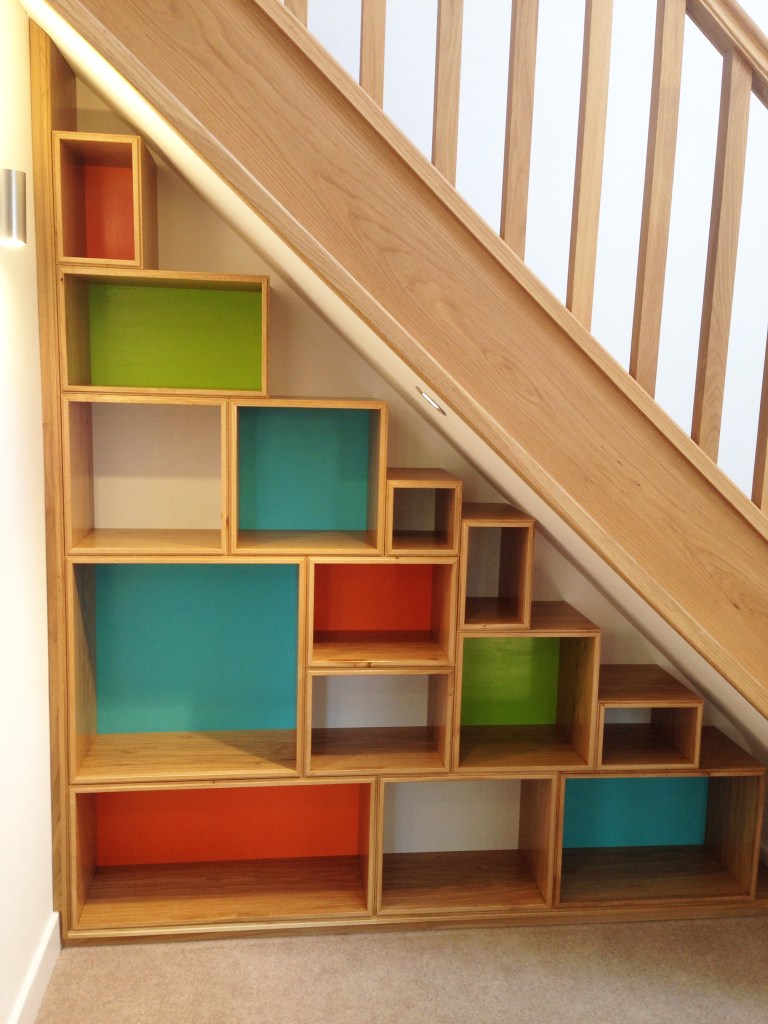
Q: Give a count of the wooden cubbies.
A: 14